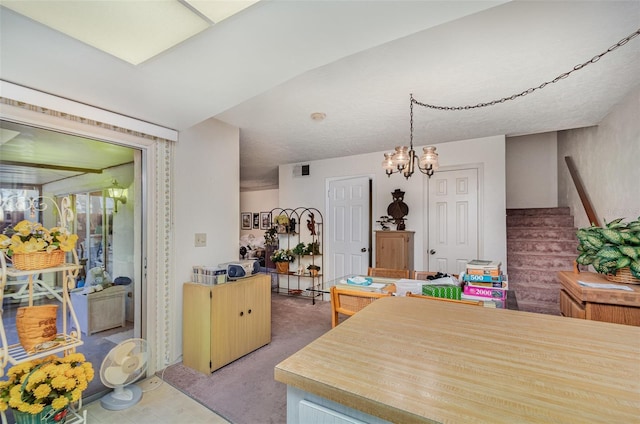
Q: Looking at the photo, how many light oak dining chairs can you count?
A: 4